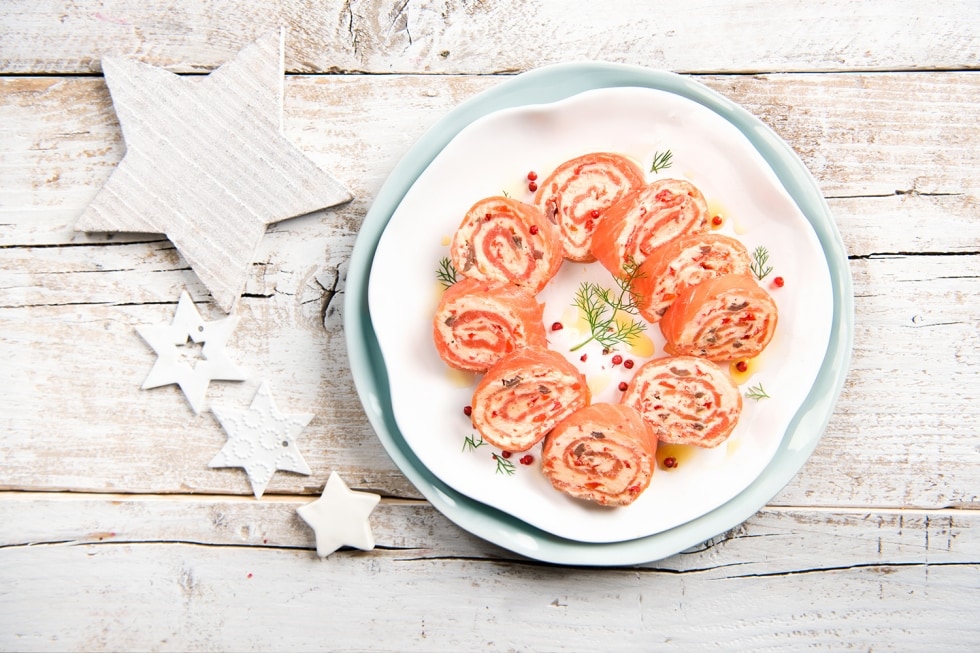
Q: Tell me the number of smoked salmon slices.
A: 9